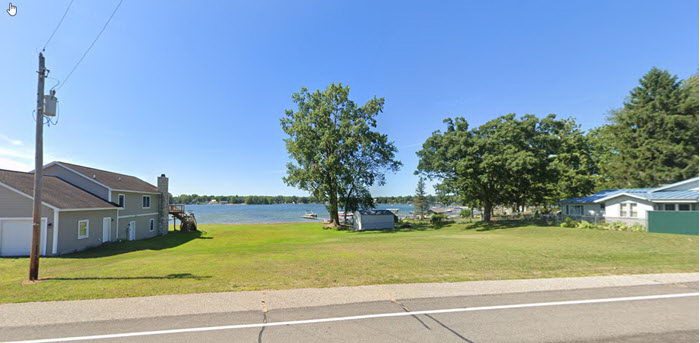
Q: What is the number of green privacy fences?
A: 1